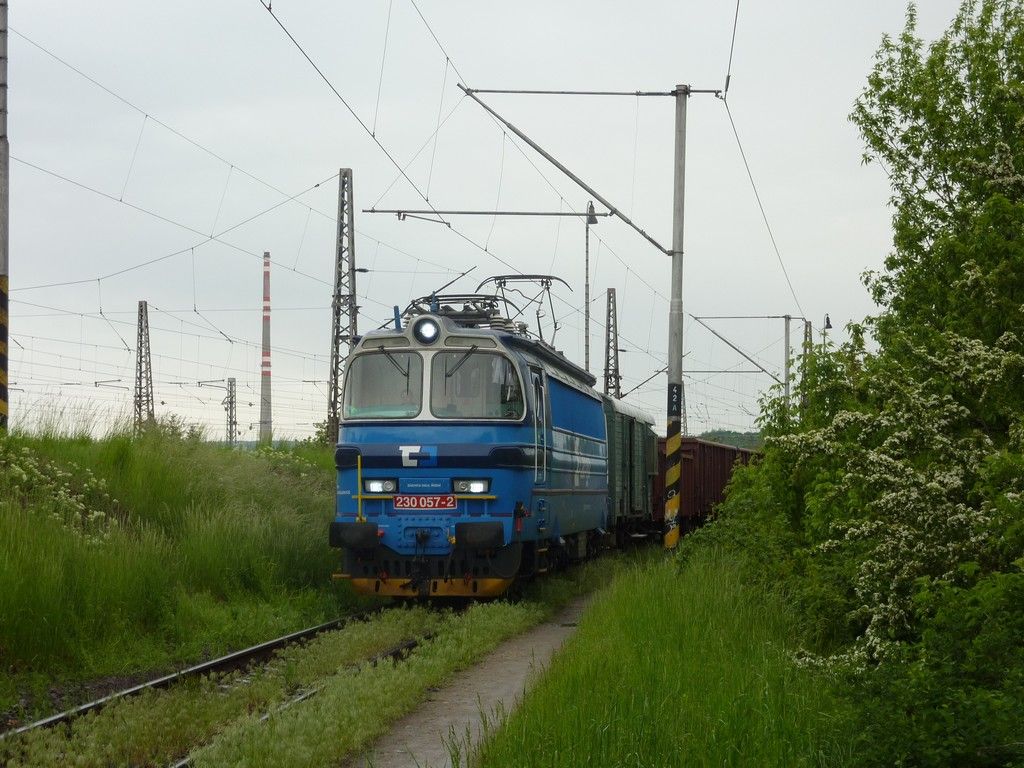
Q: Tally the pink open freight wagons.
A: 0